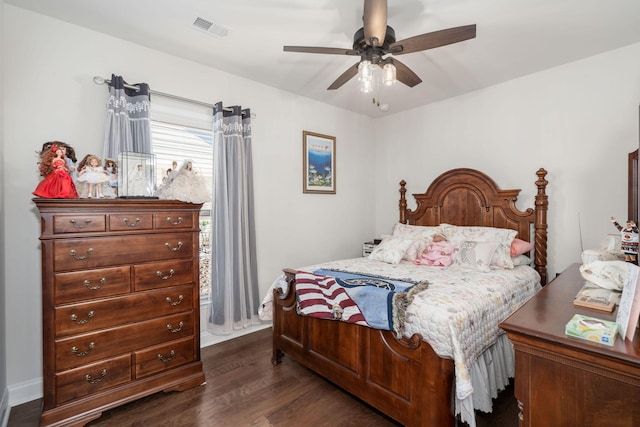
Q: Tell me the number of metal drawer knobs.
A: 13